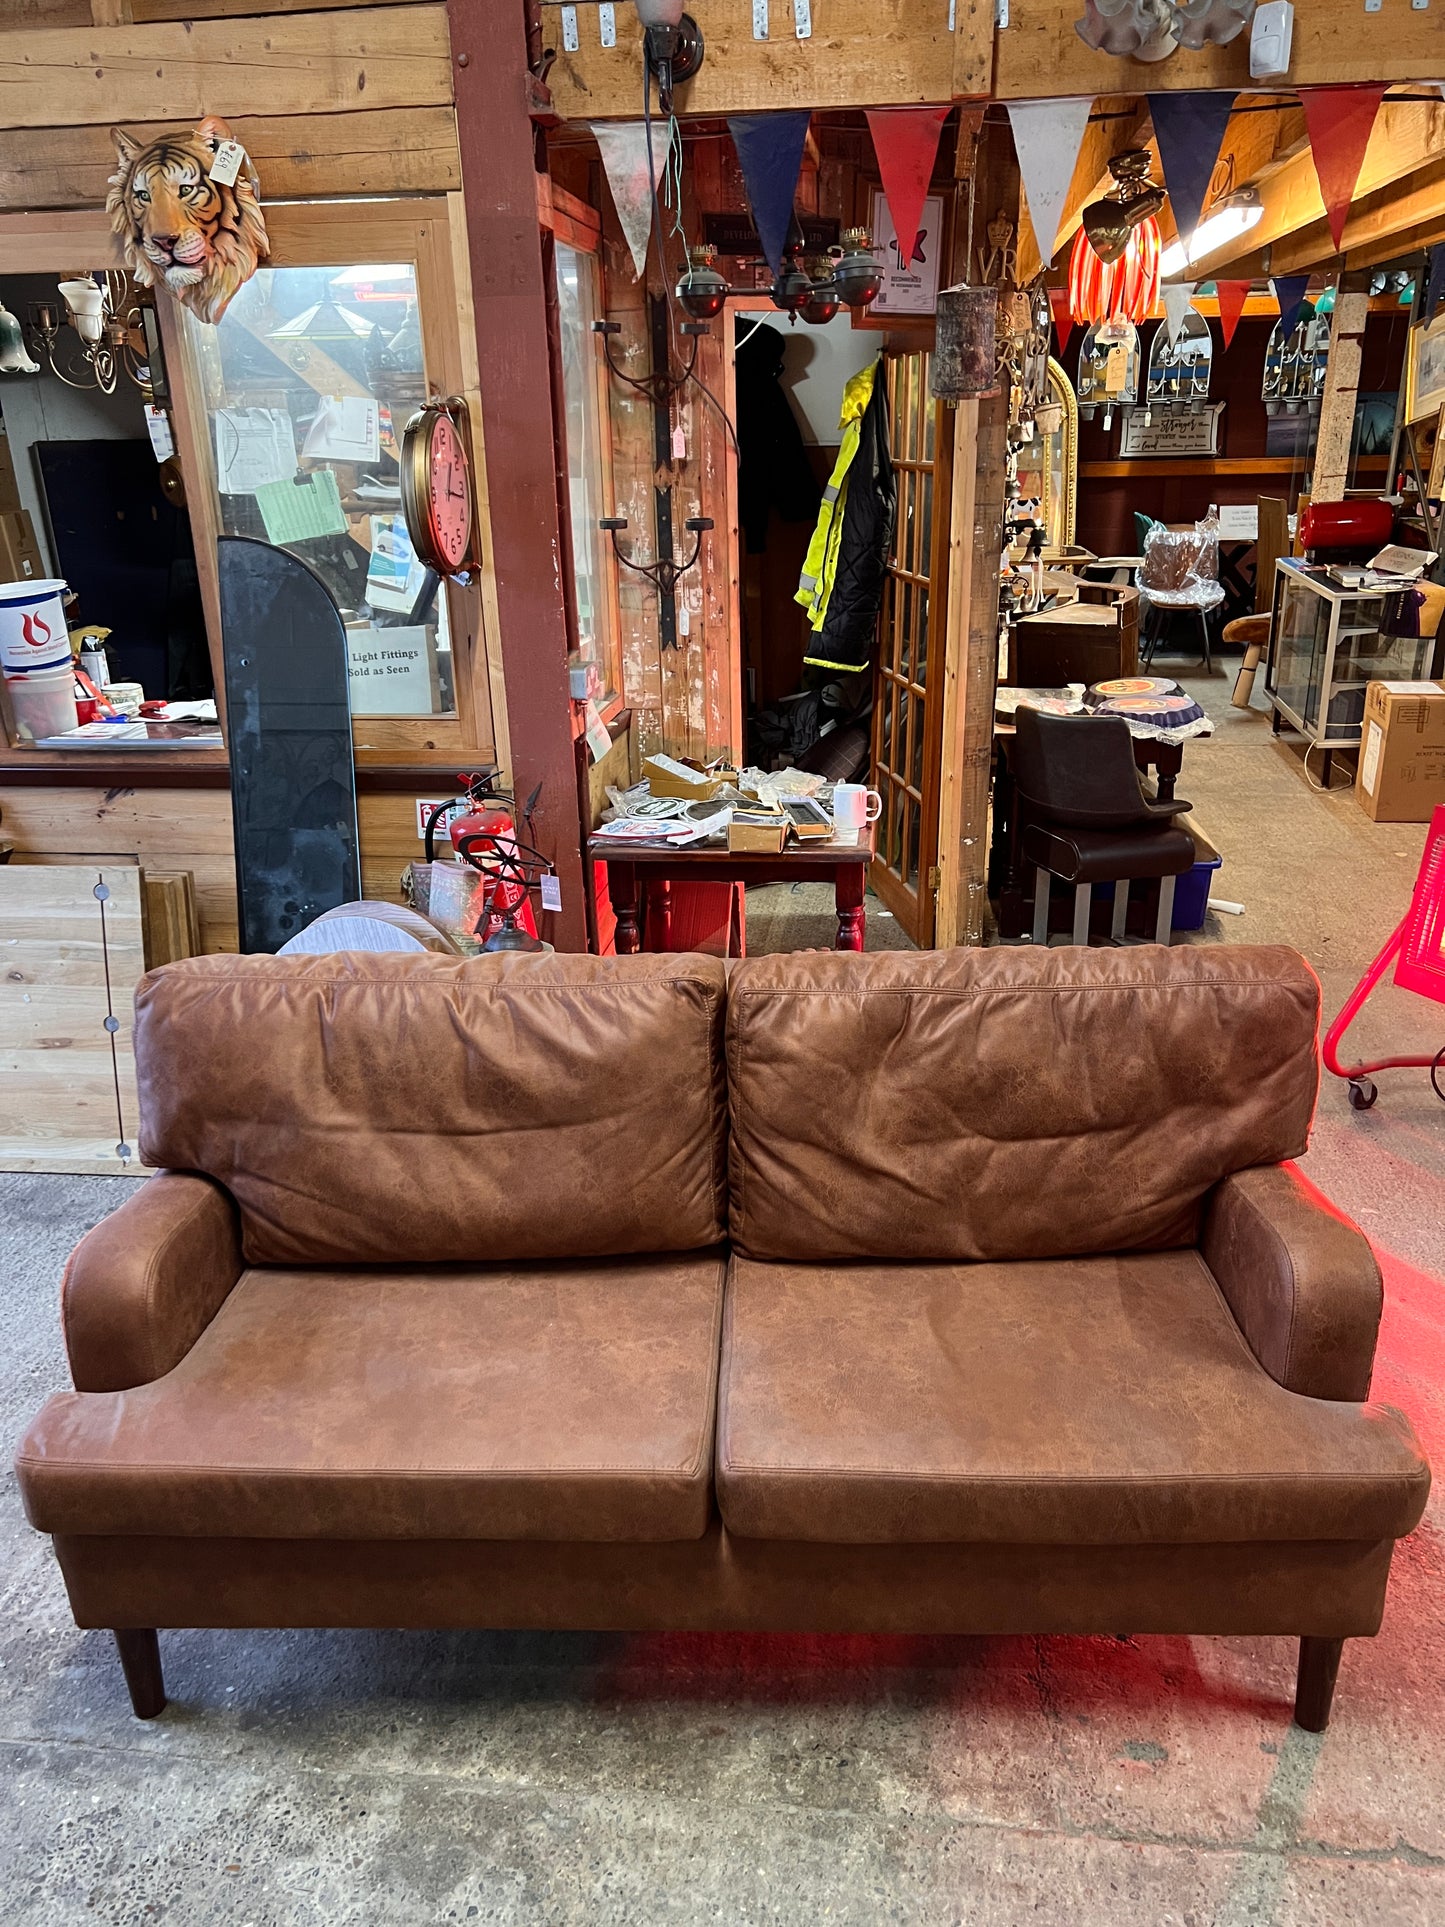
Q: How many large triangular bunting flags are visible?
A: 6